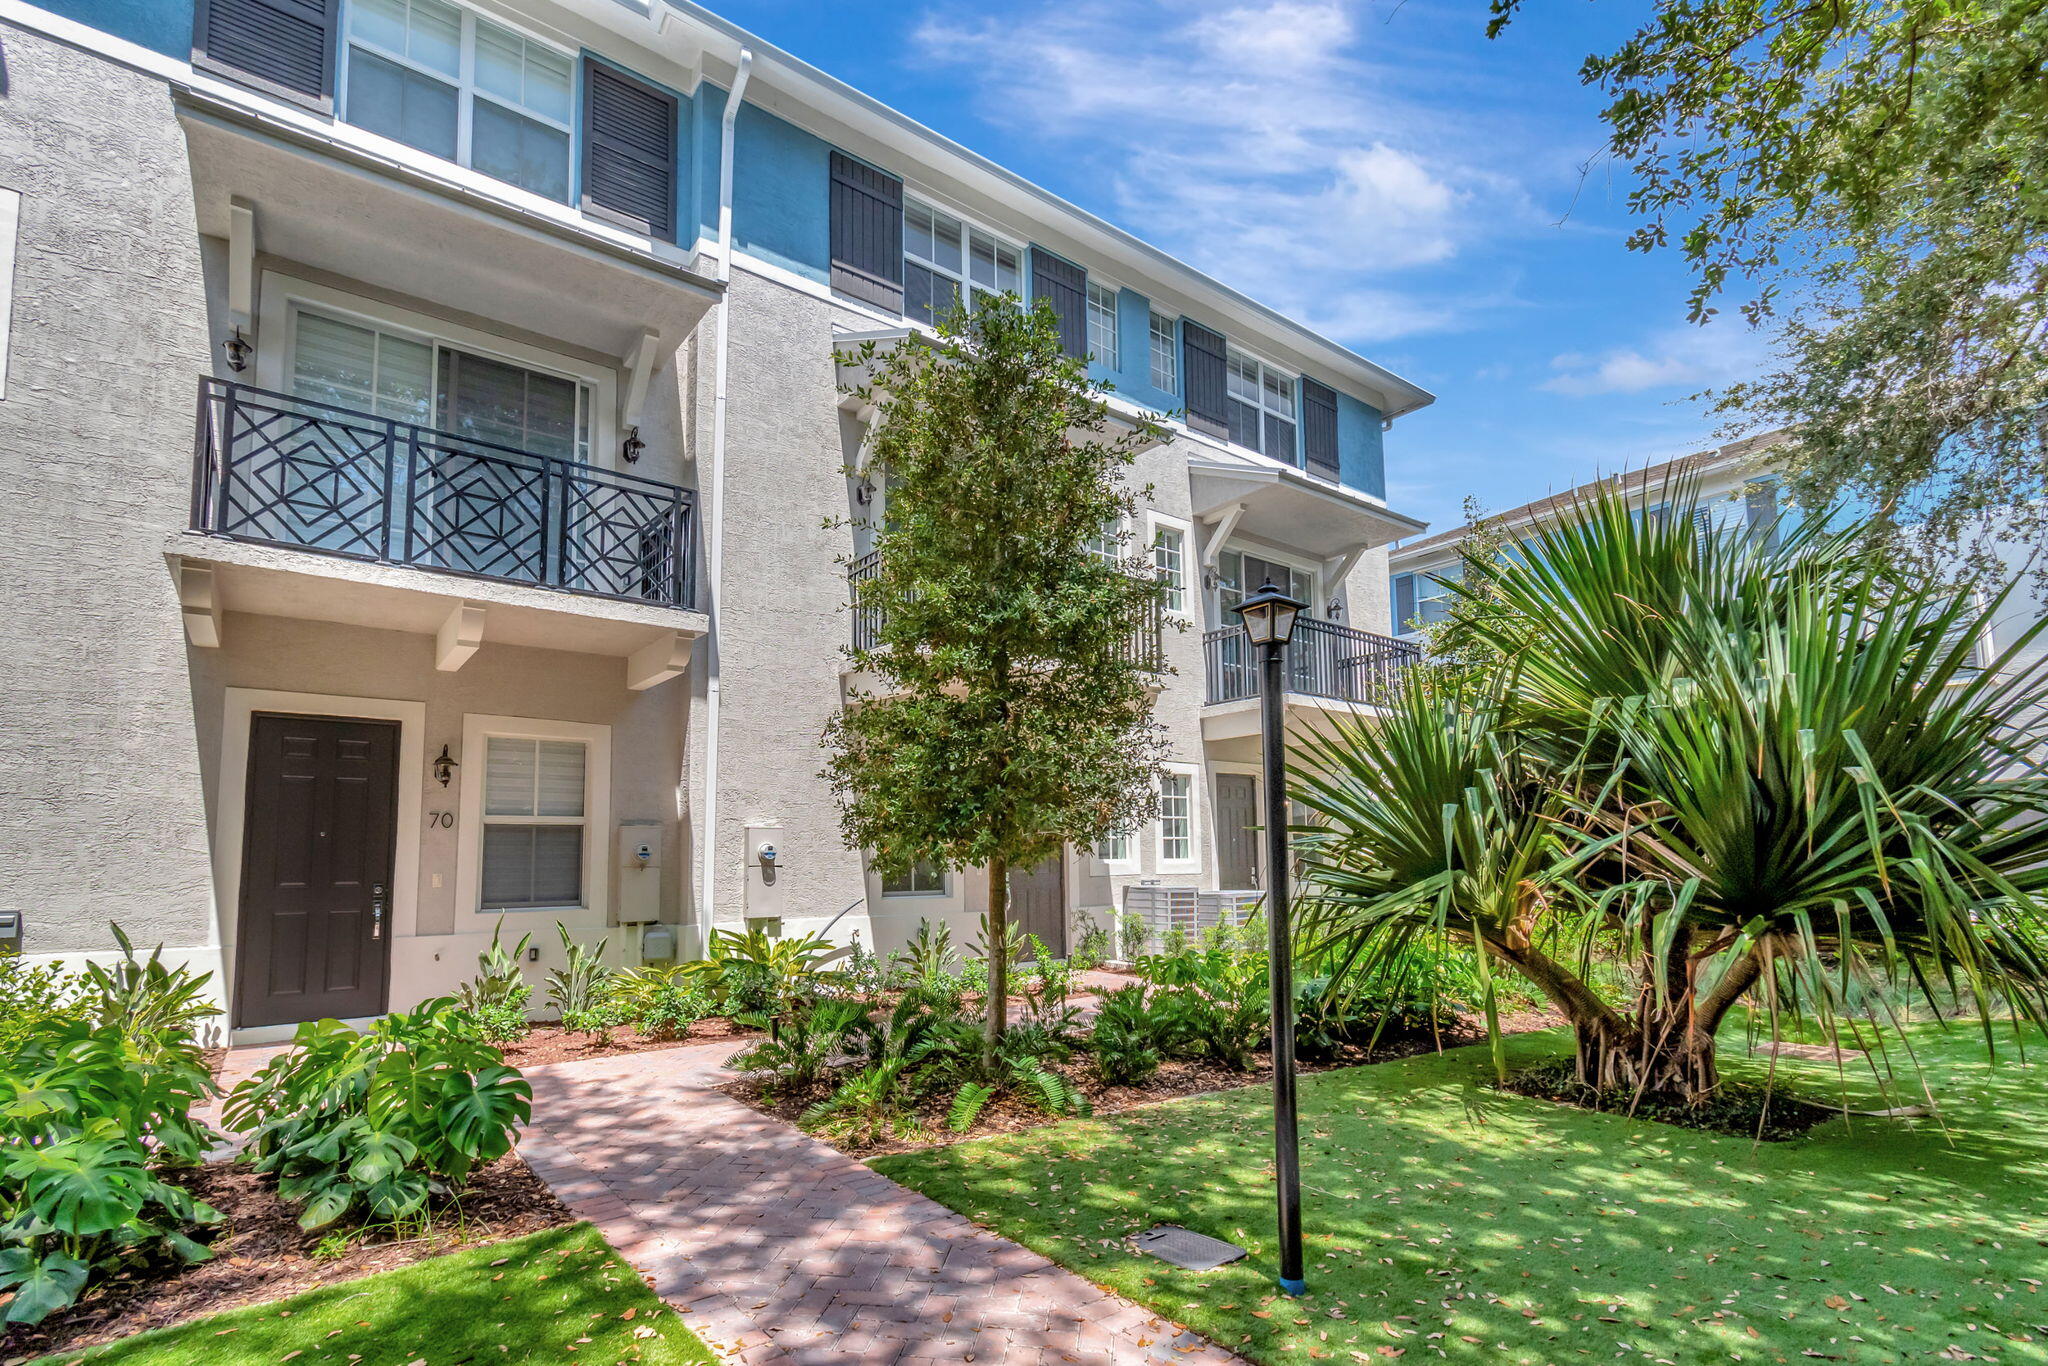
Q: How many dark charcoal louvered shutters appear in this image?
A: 2